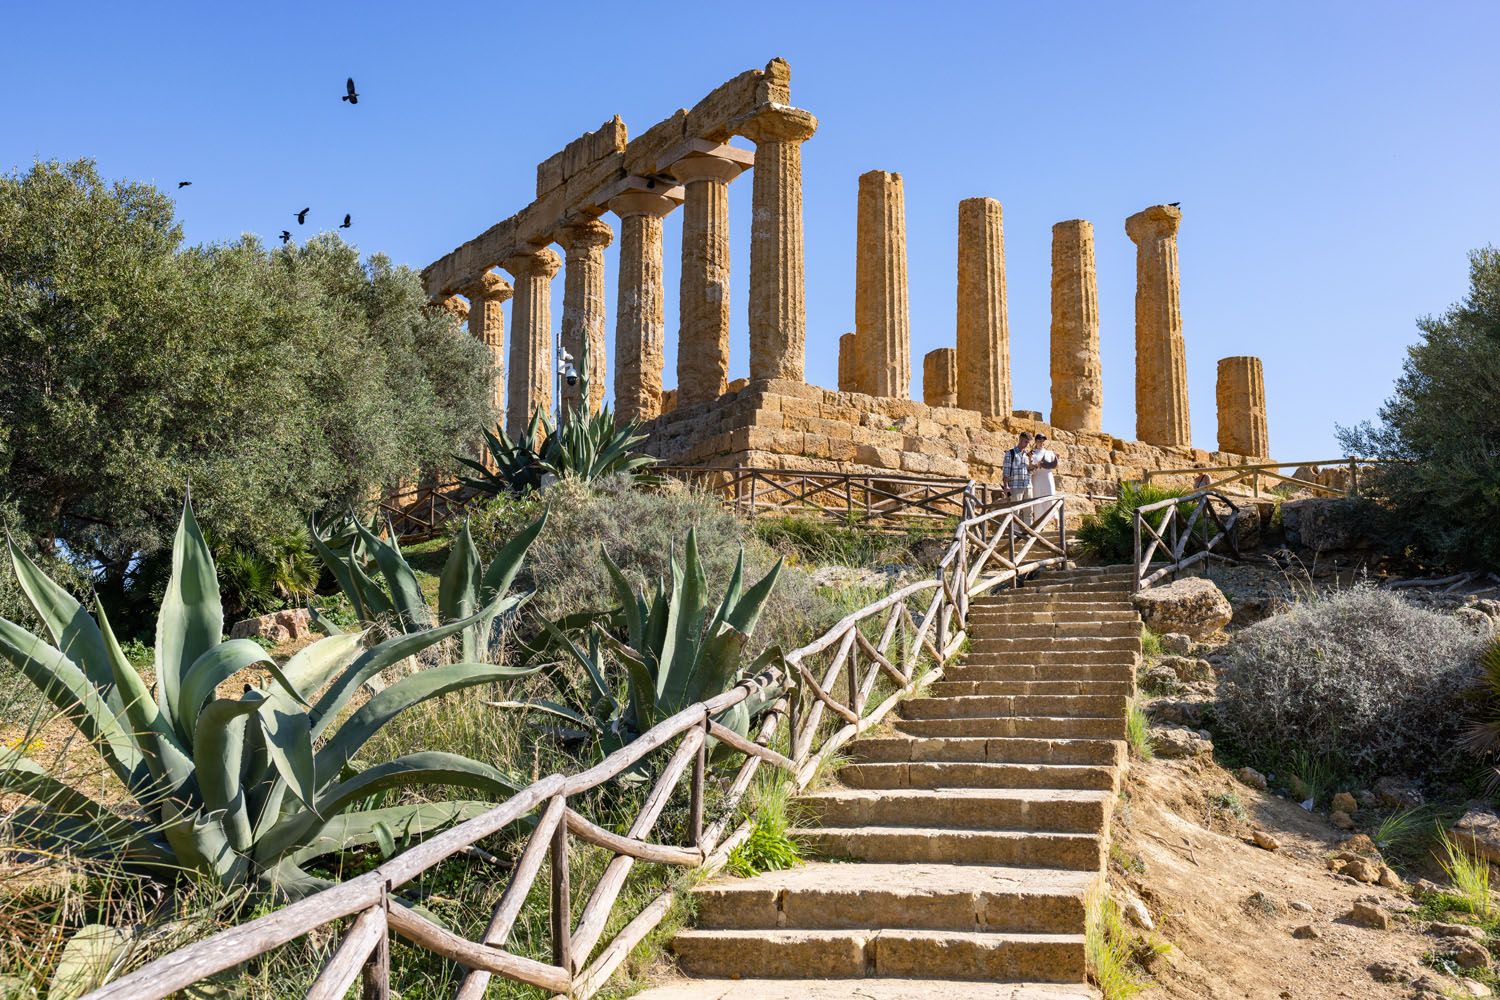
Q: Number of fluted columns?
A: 14